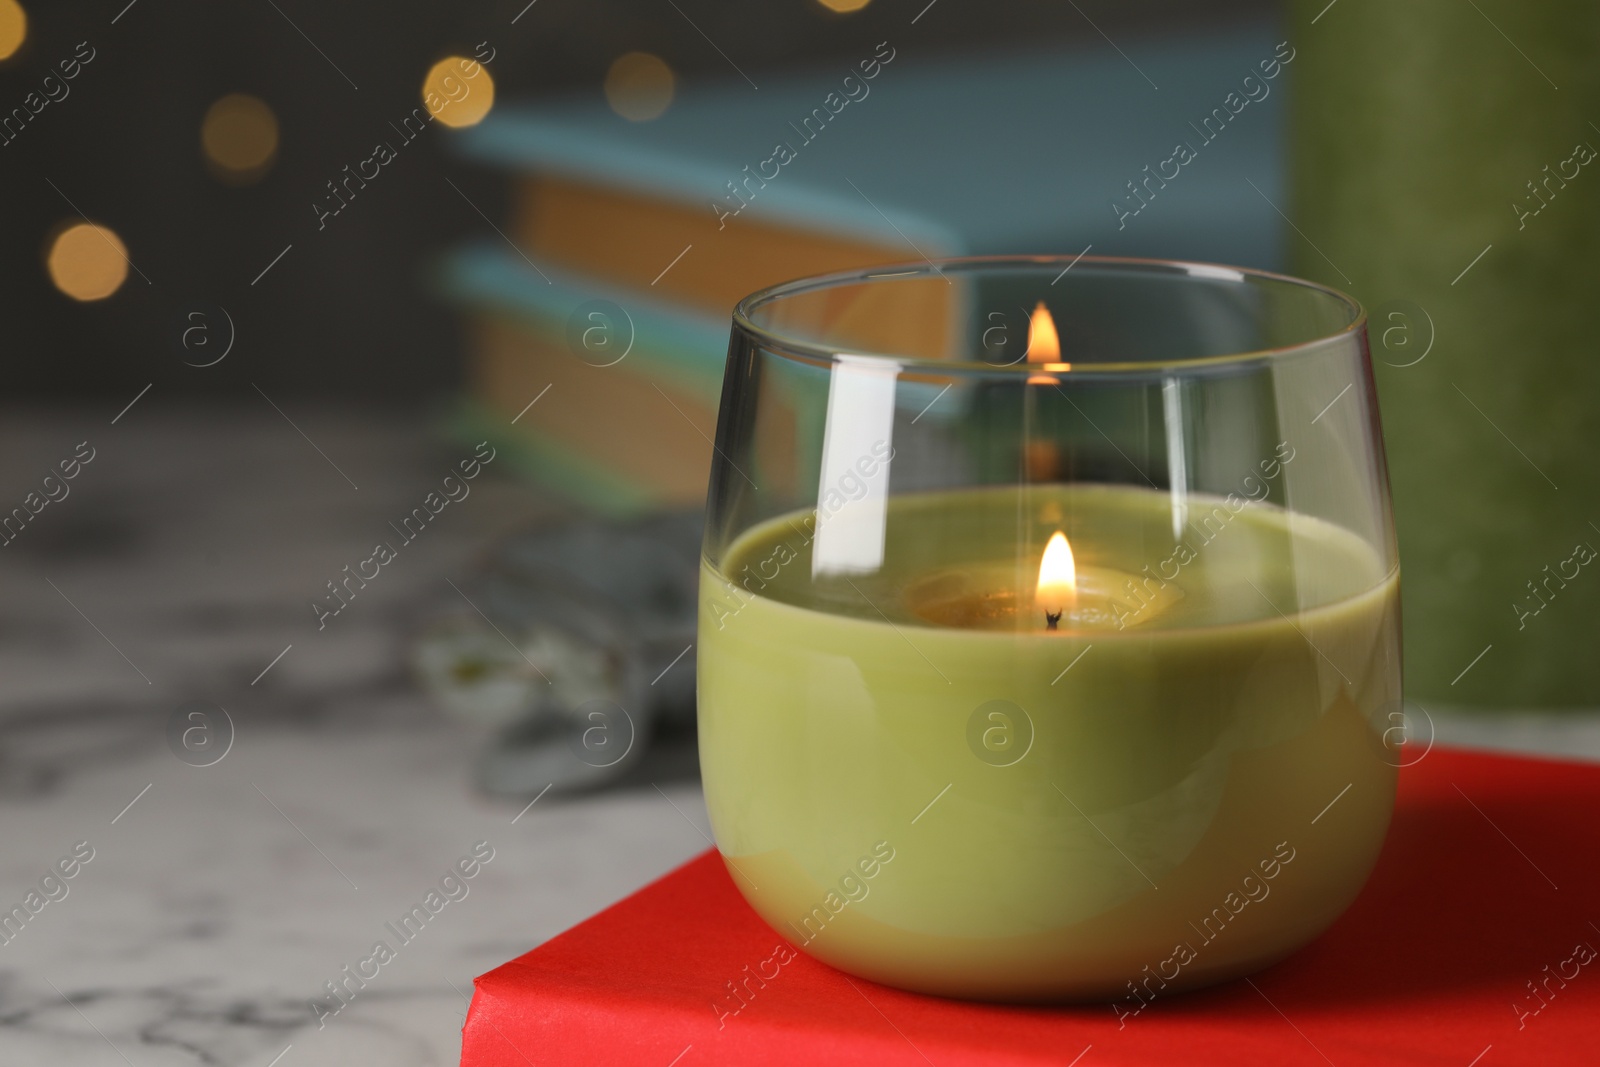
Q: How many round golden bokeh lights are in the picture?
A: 6